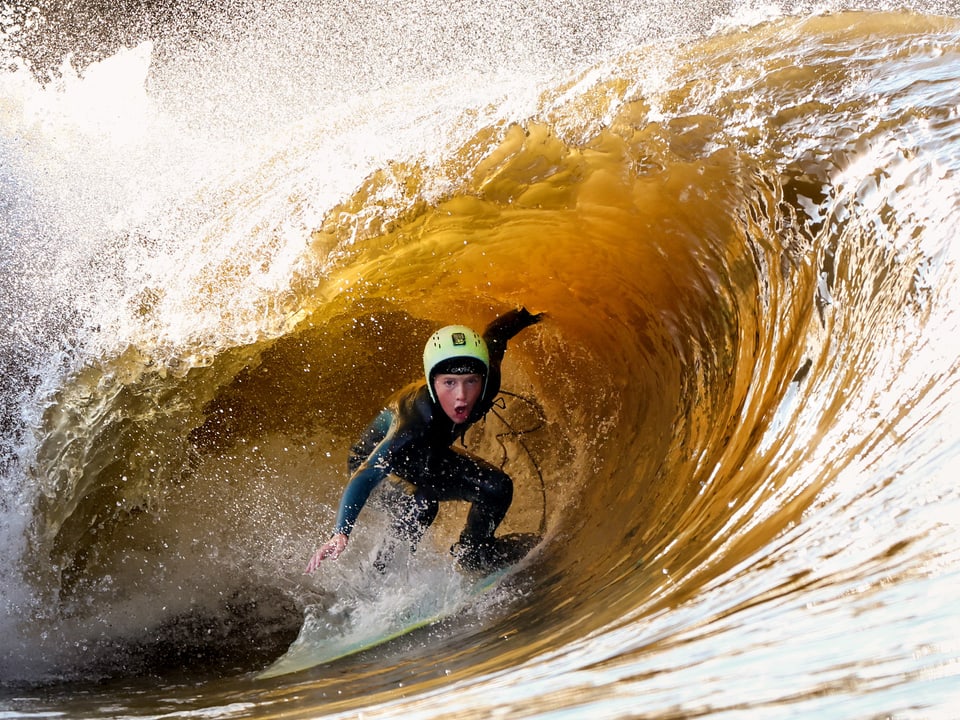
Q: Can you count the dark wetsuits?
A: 1